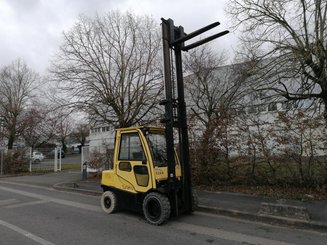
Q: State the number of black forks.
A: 2